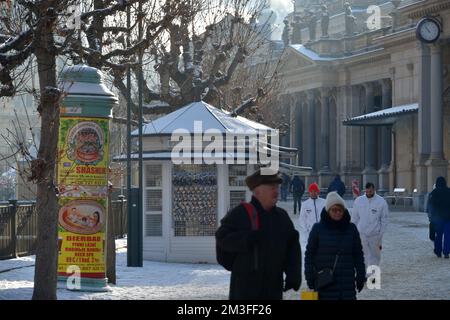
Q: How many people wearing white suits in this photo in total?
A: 2